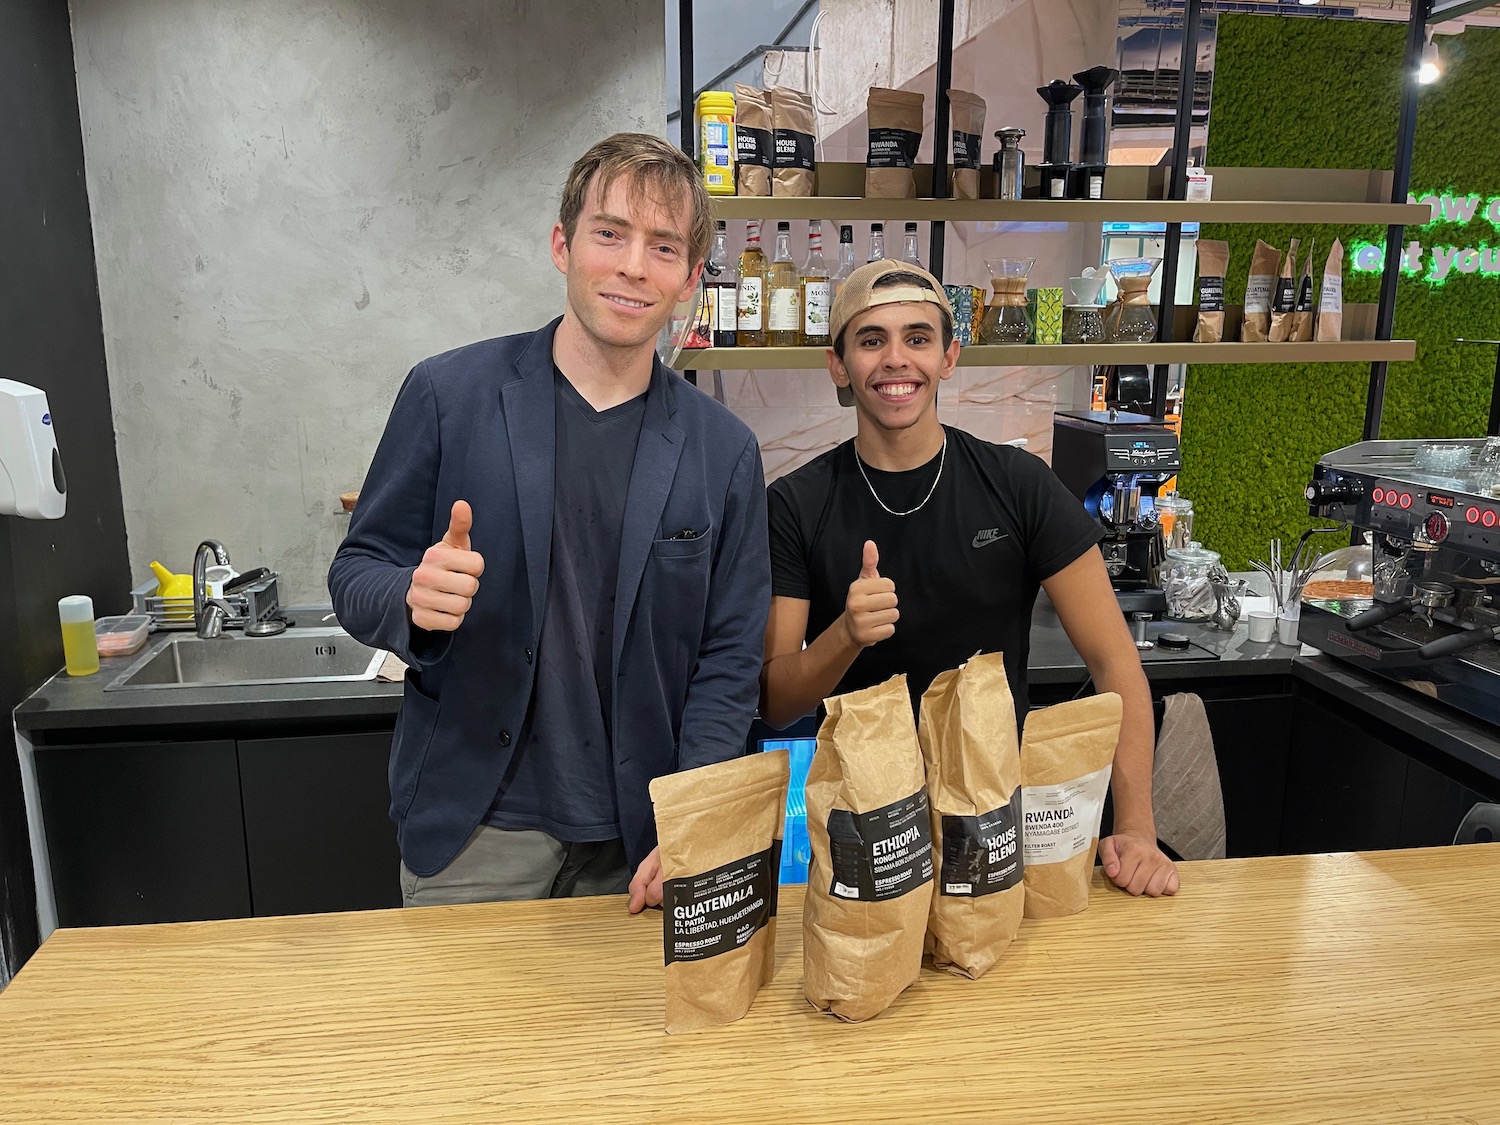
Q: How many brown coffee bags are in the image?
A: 13